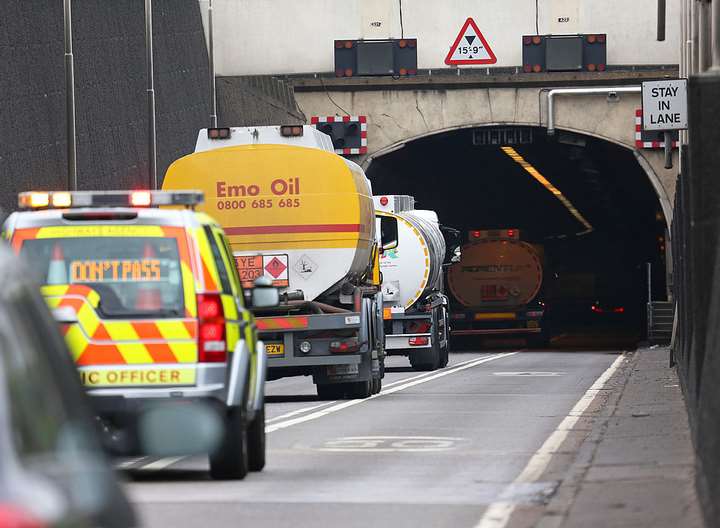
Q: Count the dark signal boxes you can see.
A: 4